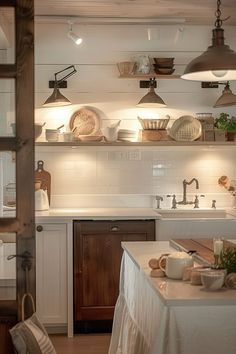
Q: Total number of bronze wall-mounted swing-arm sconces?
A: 3